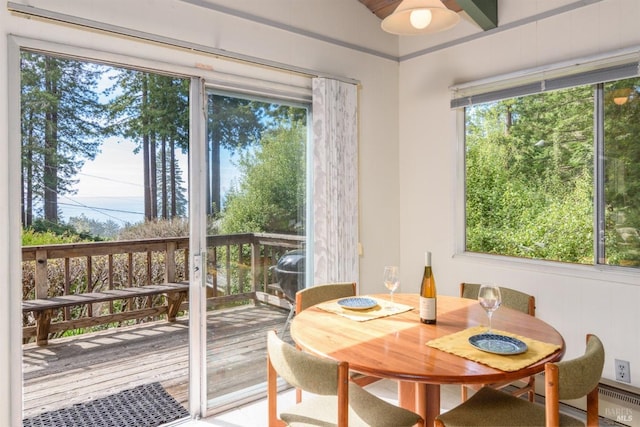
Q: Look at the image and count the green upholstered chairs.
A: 4